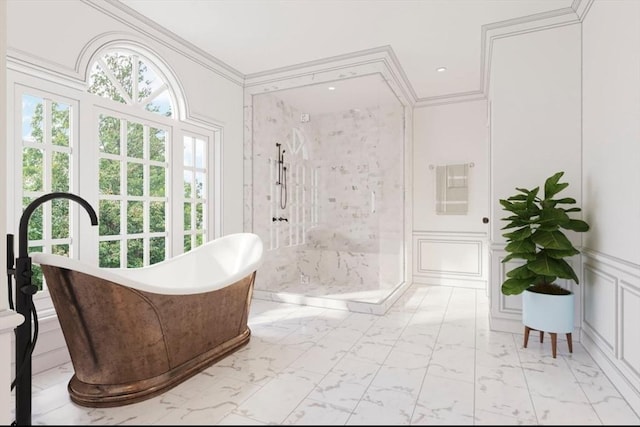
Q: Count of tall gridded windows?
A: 3